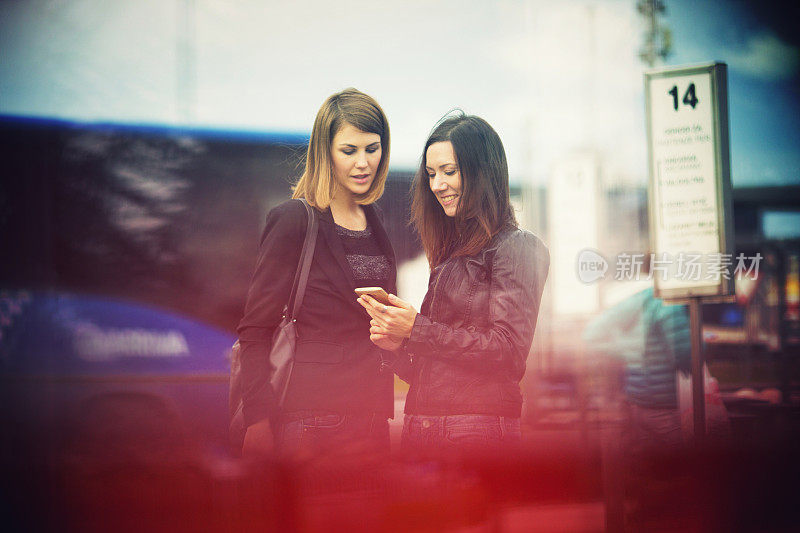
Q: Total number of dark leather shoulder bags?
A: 1